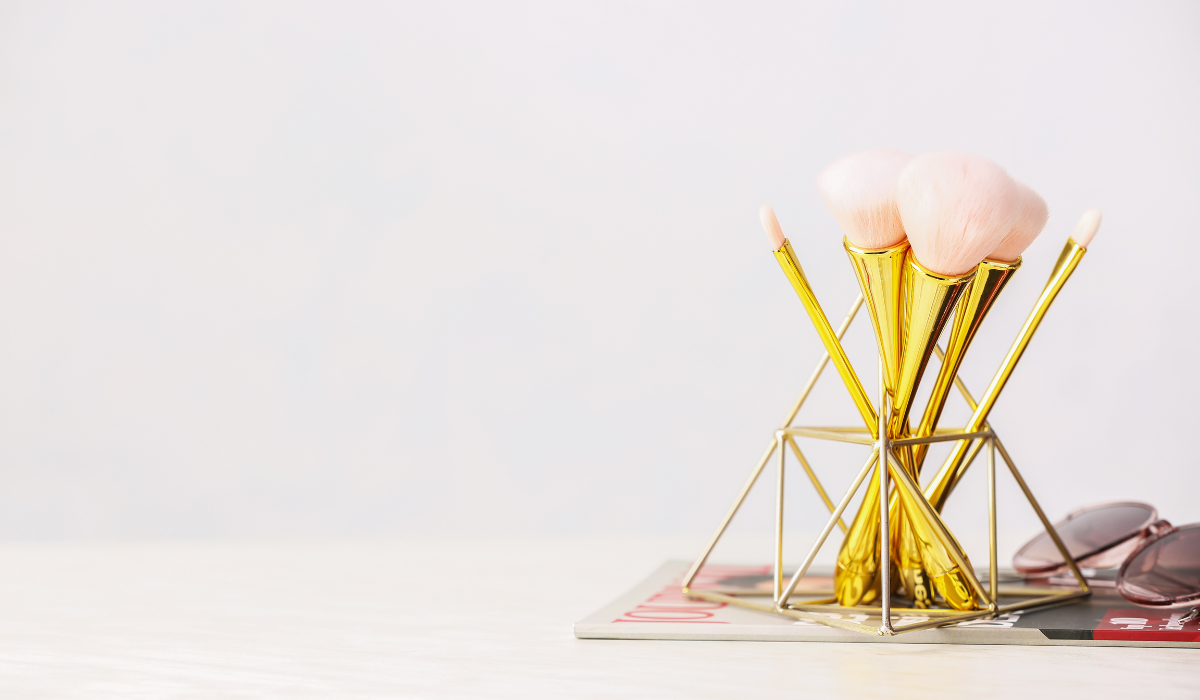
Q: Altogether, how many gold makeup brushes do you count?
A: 5